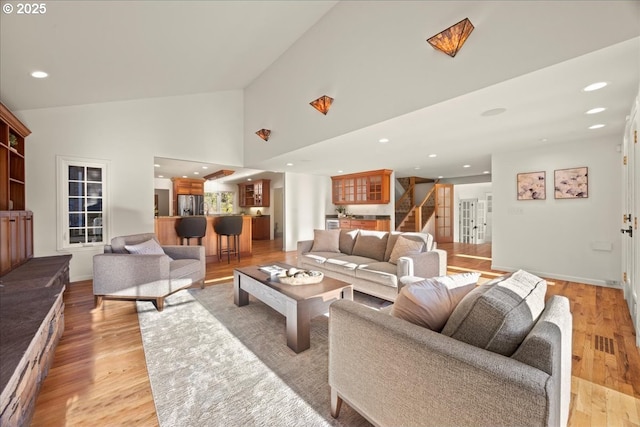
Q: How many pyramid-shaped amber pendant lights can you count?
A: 3